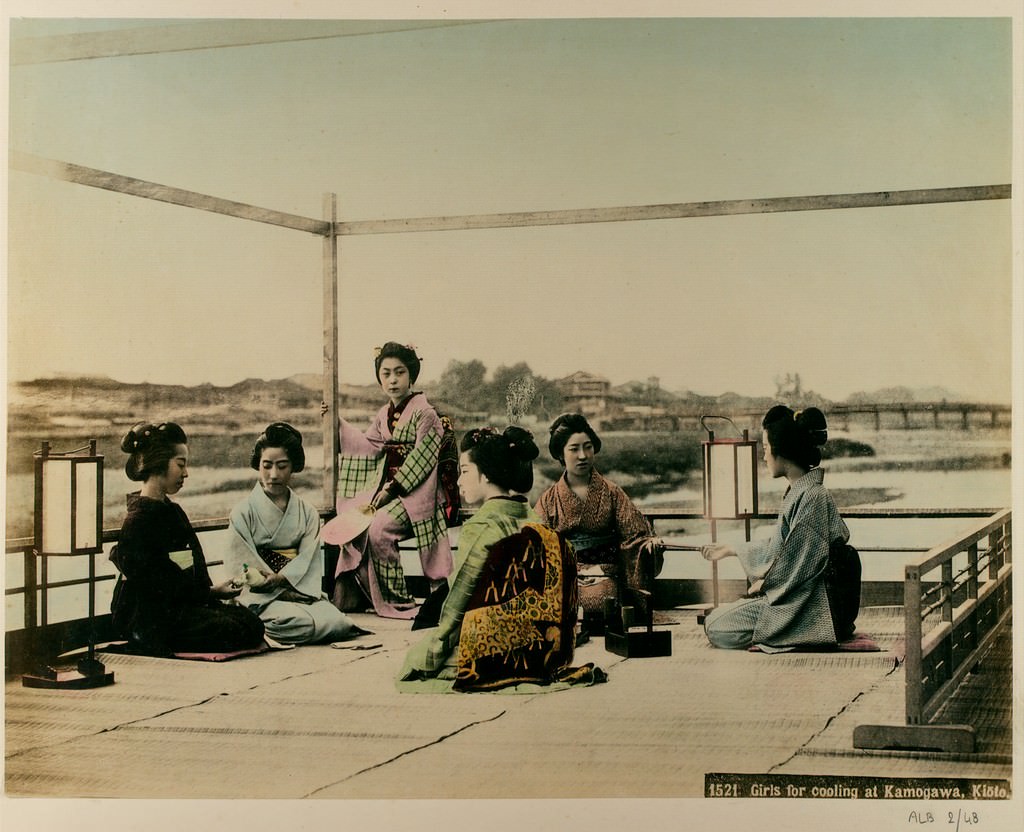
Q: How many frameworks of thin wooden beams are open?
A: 1